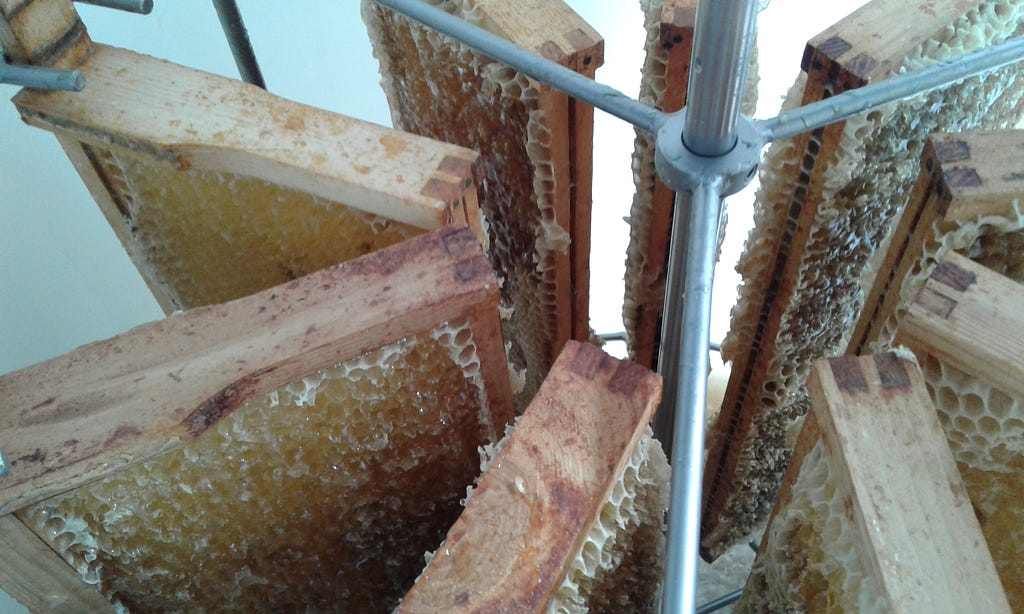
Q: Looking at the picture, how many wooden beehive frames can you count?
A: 9